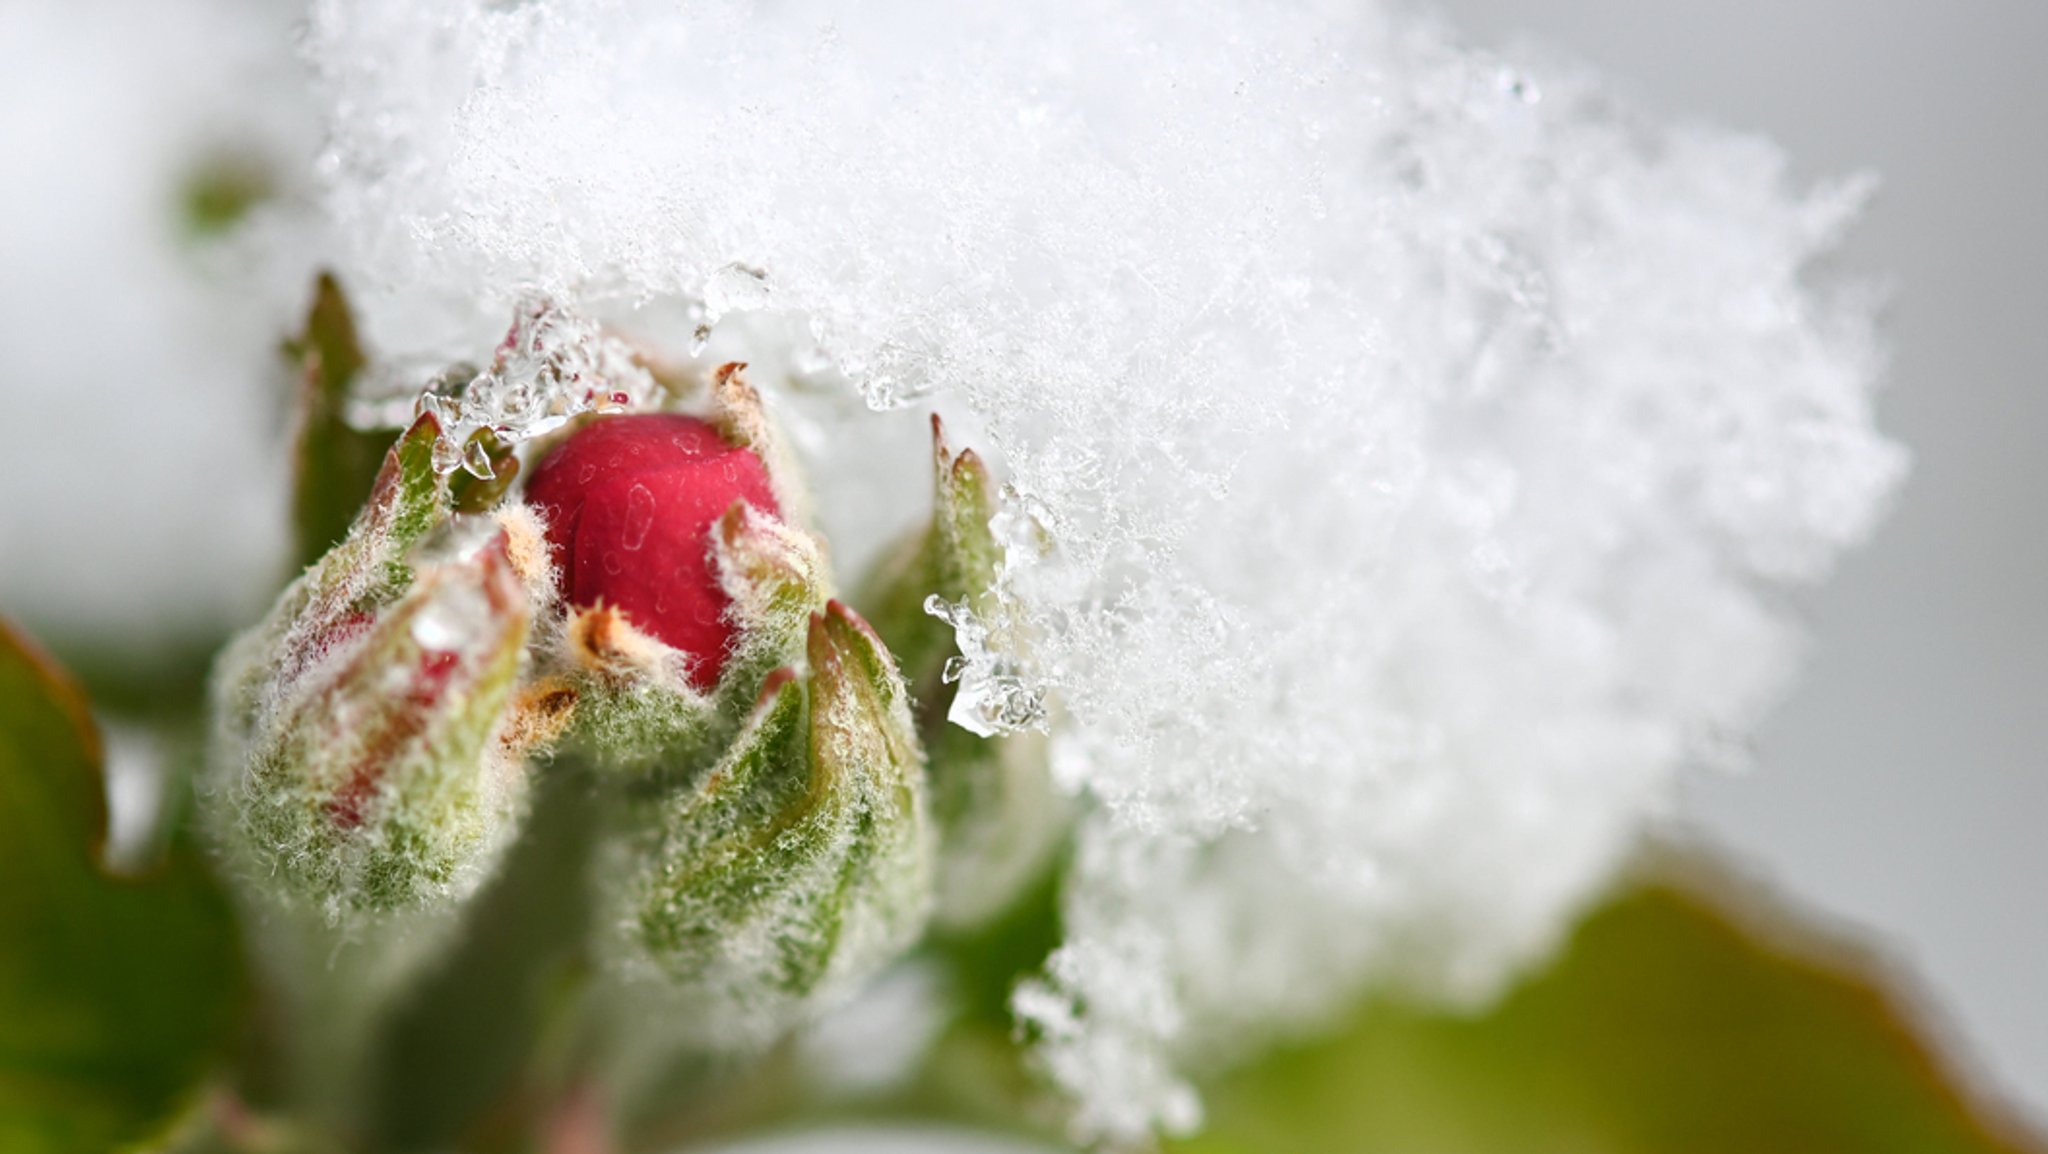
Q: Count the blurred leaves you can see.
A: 2